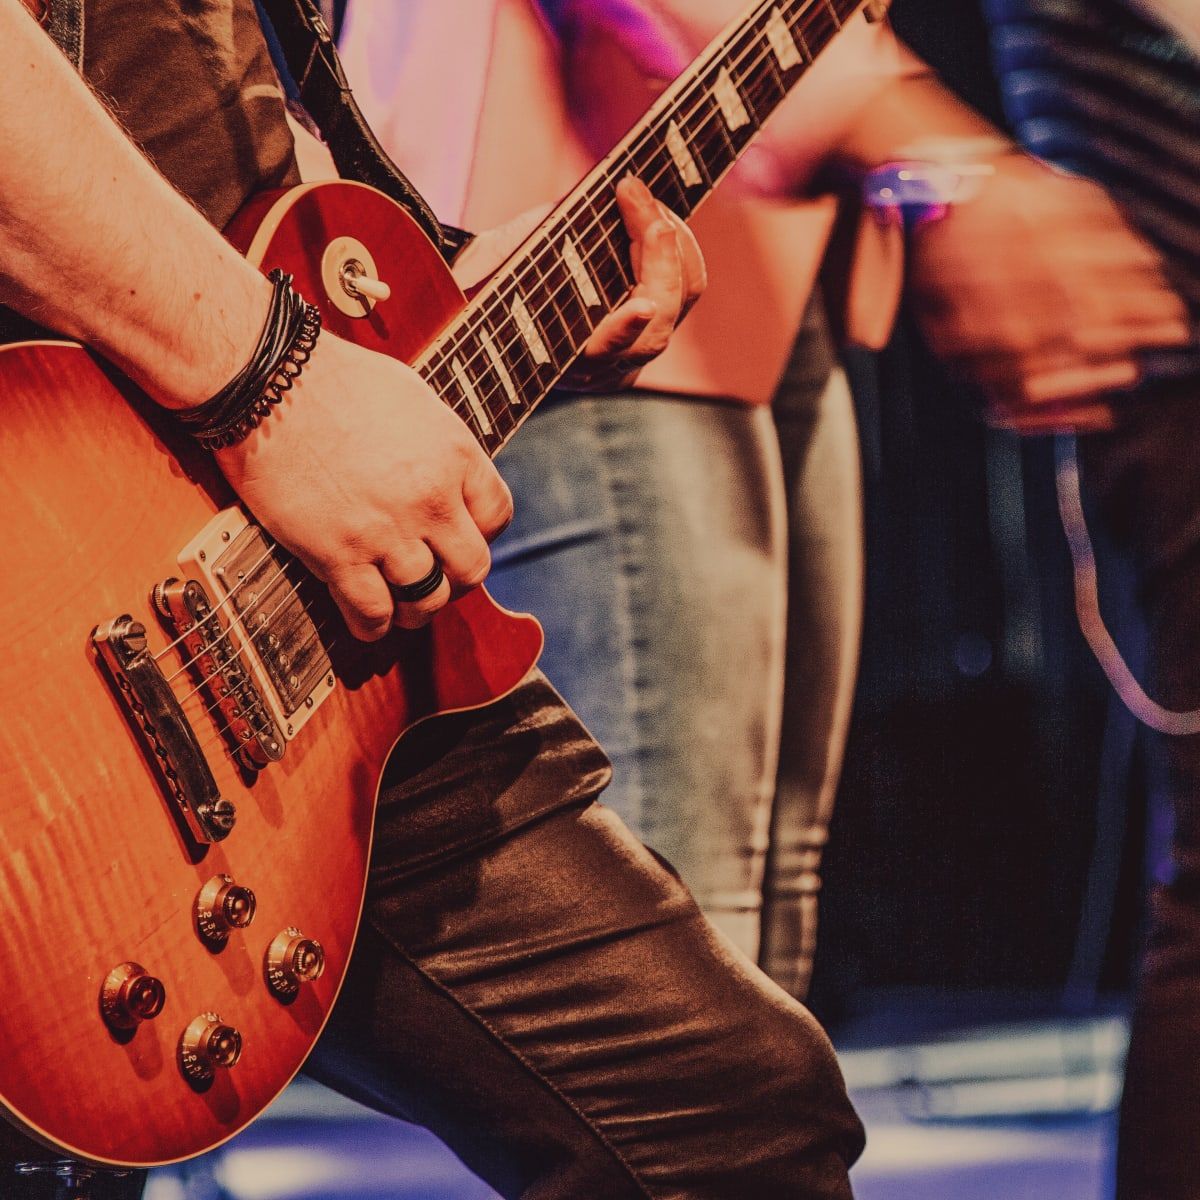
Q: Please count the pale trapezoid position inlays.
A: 7